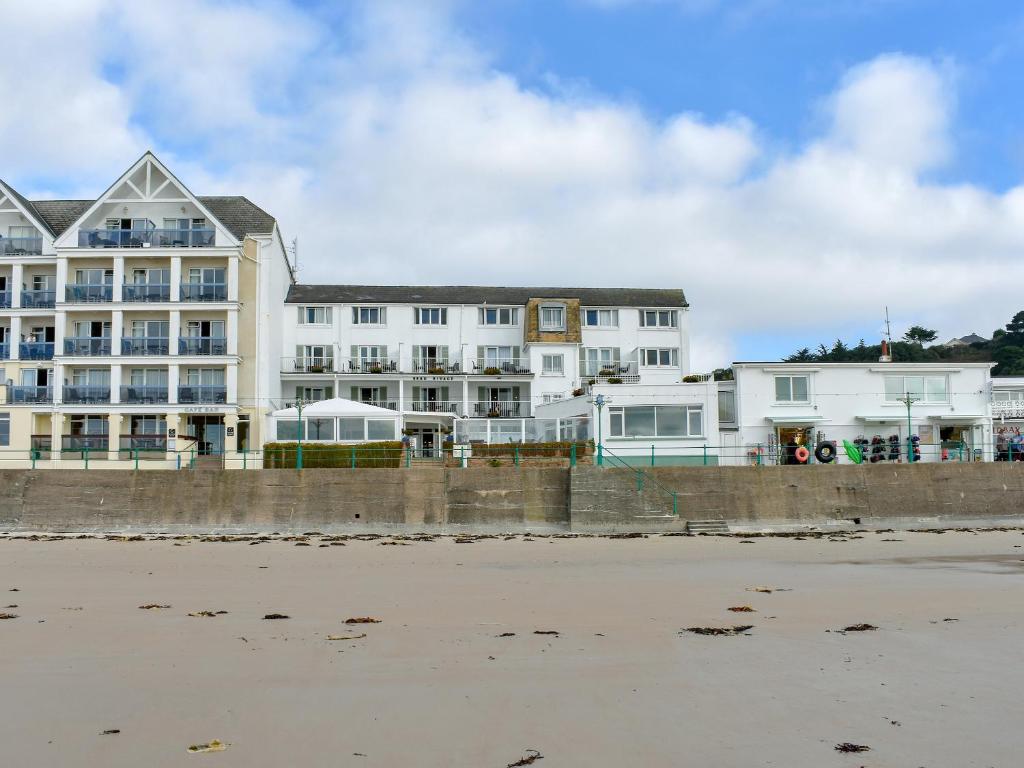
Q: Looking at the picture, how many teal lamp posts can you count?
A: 3